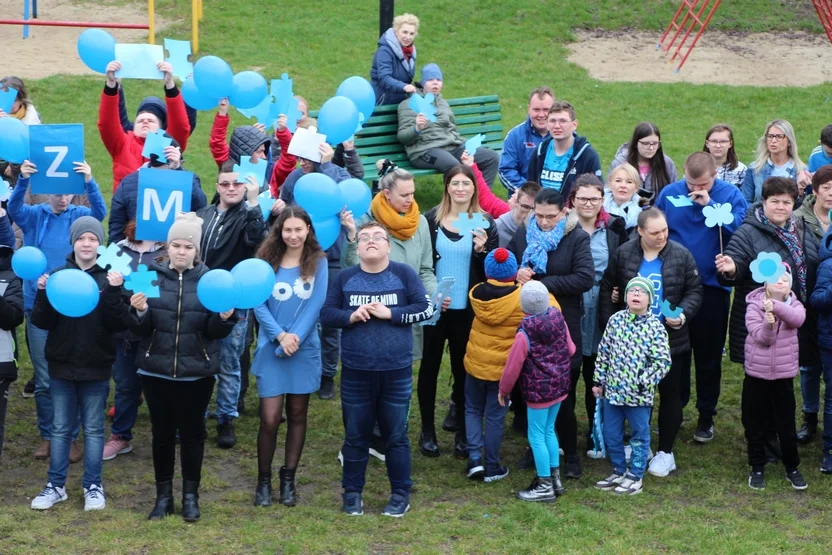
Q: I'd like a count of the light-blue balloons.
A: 14